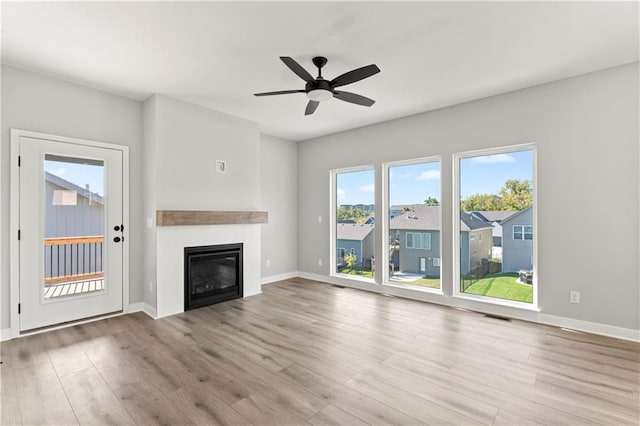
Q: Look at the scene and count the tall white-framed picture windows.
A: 3